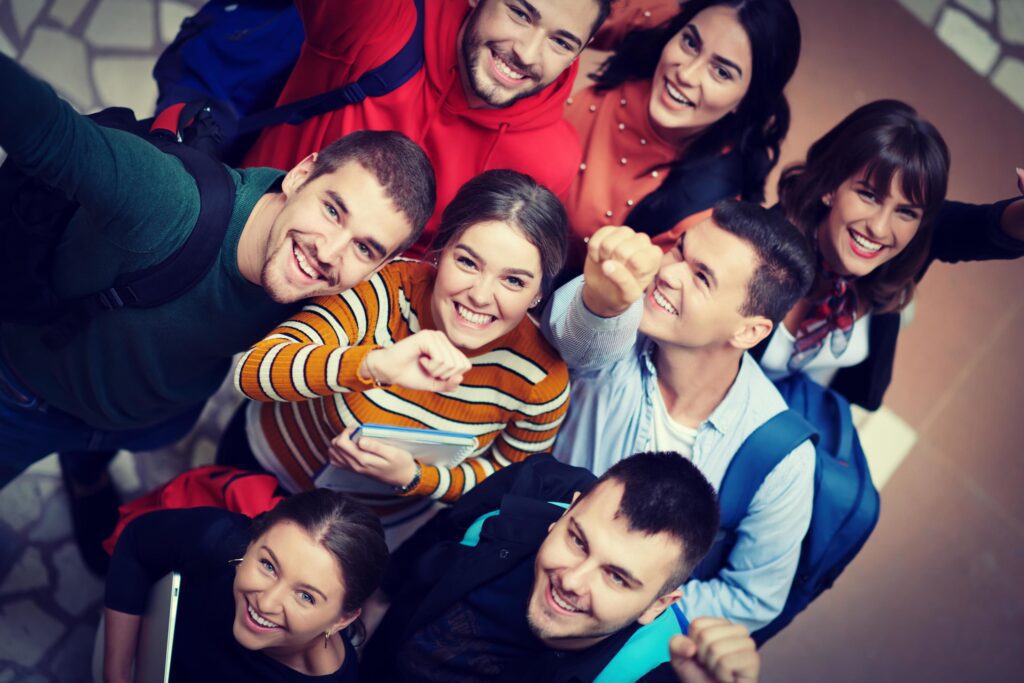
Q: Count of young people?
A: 8